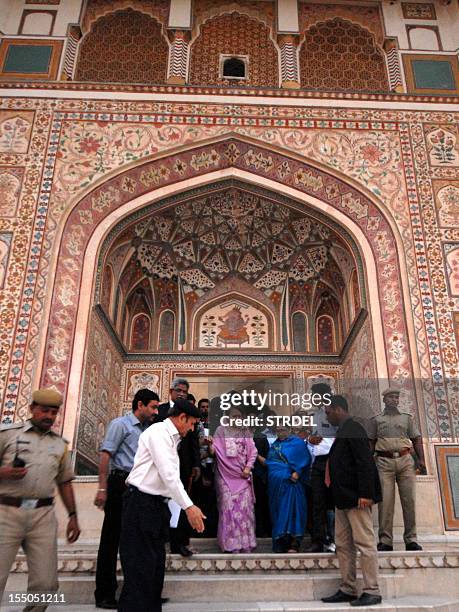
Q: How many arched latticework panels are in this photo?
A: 3